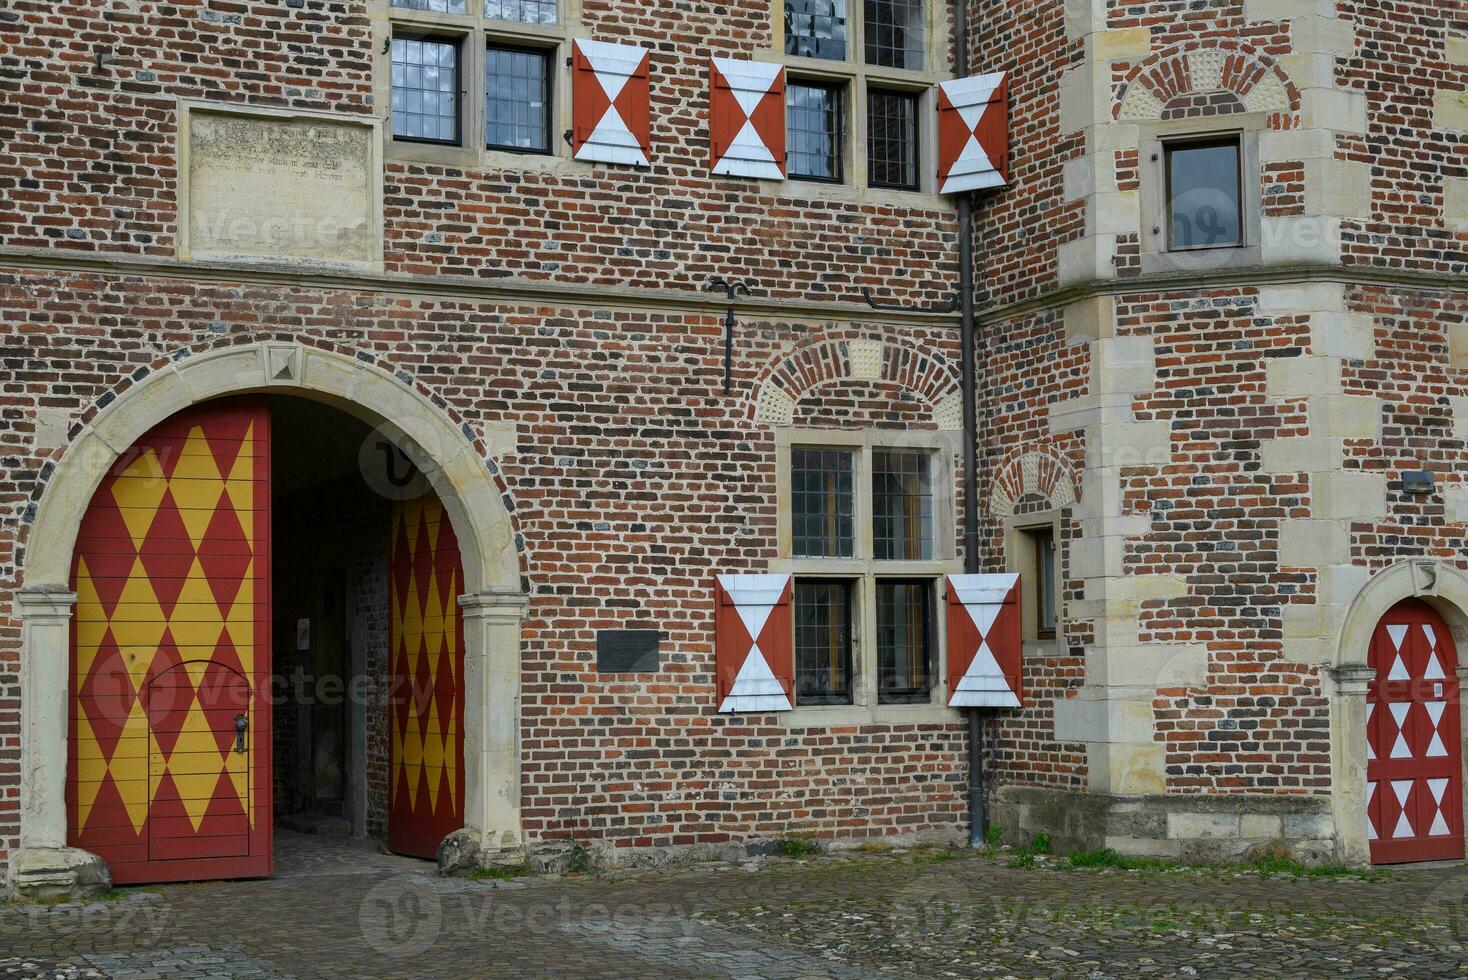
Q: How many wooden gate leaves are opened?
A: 1